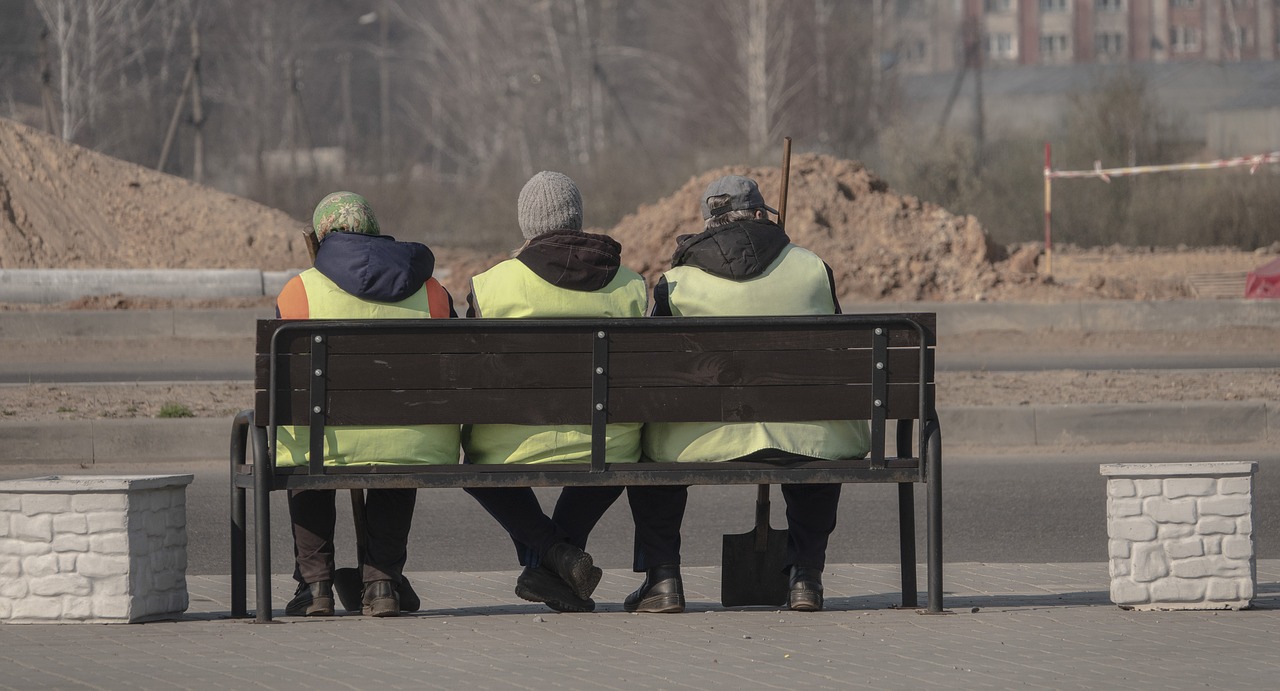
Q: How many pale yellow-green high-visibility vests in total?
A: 3